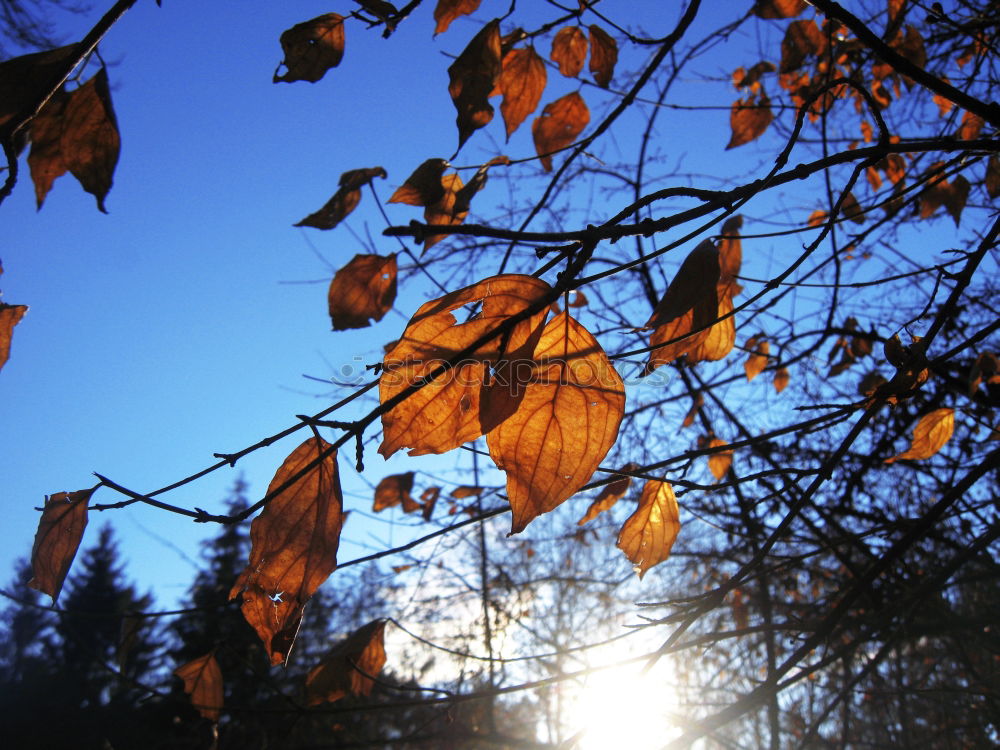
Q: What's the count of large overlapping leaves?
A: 2